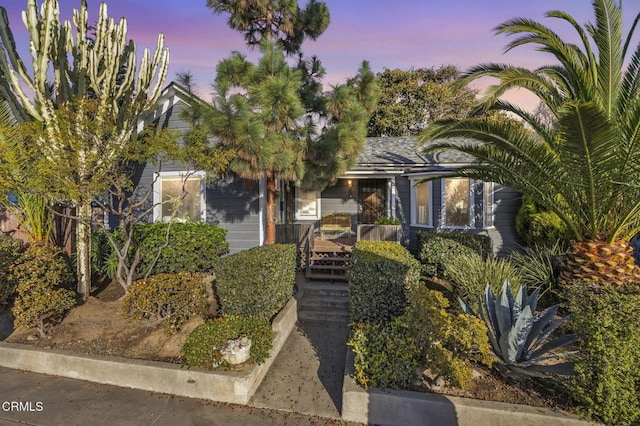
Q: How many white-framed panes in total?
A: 5